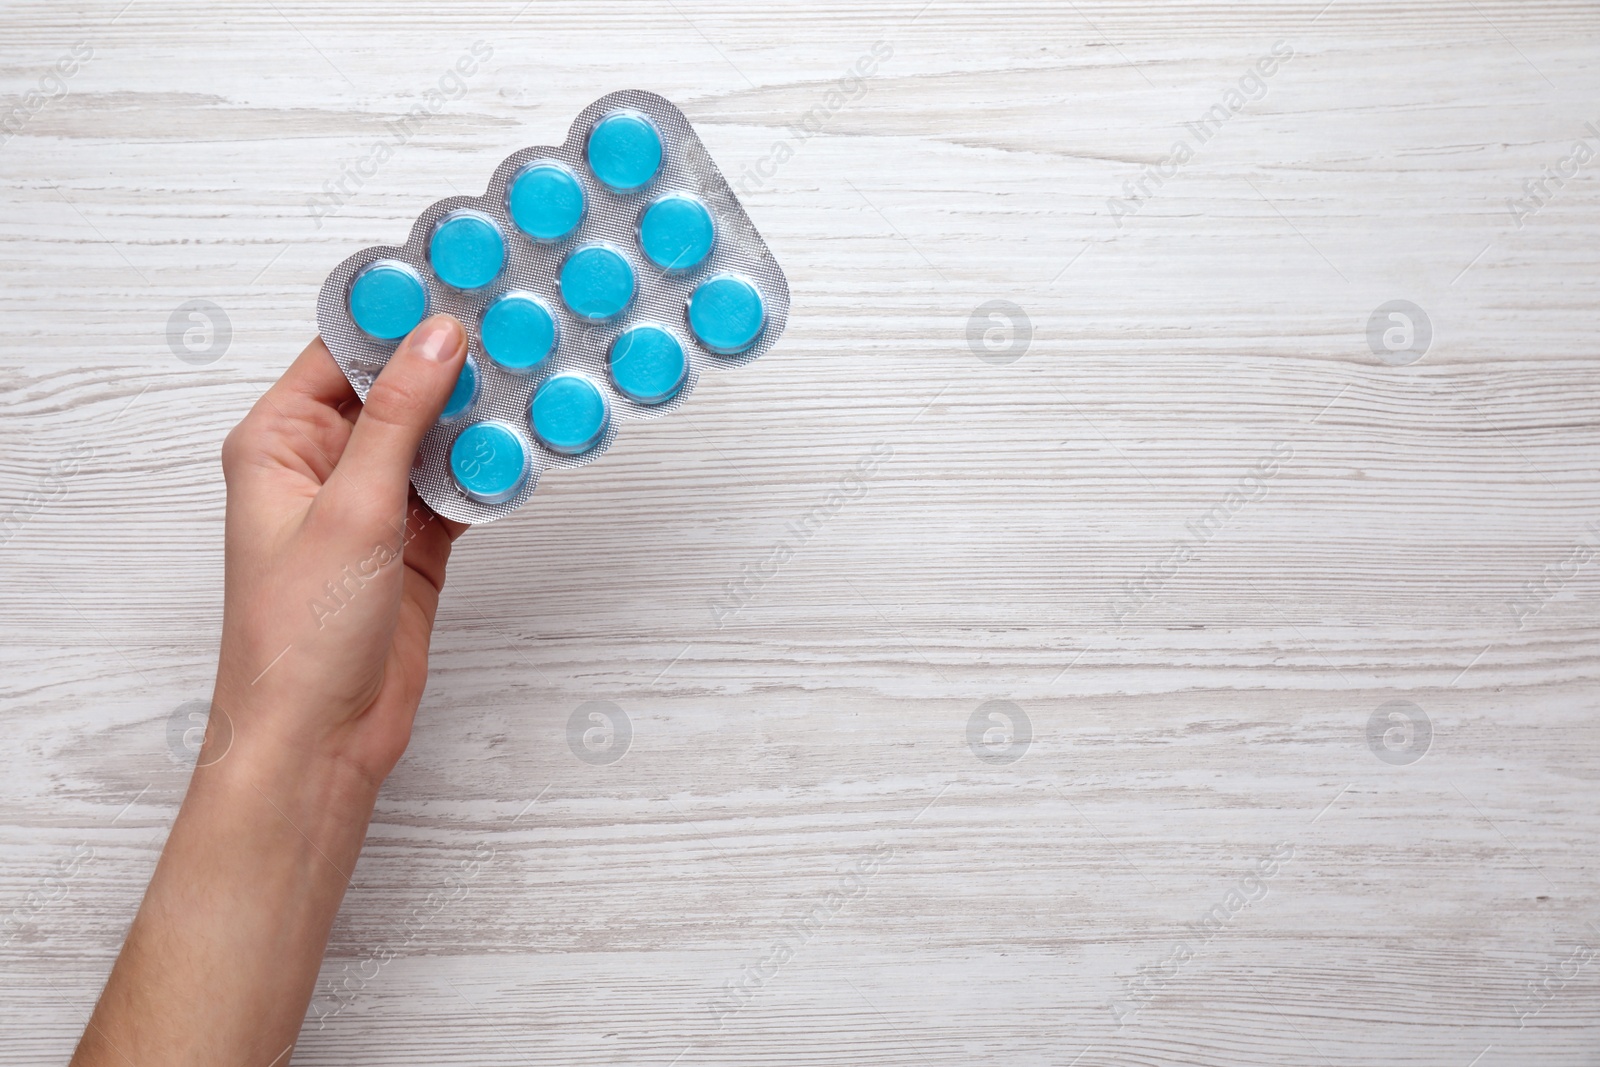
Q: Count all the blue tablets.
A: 12